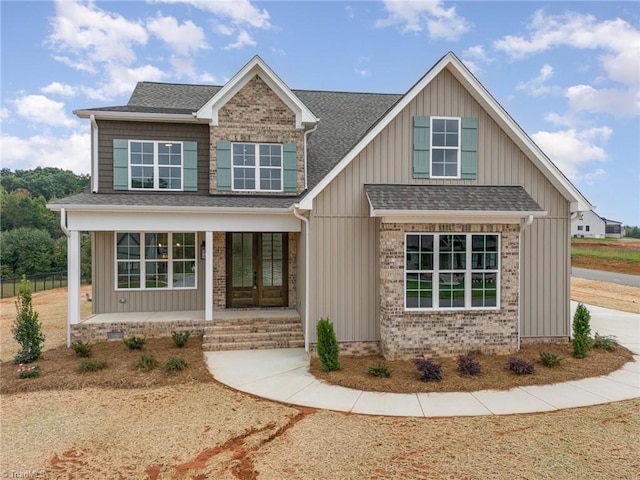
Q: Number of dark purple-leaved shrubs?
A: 3